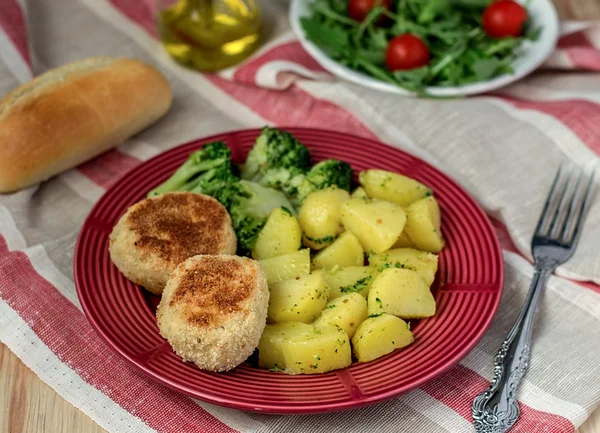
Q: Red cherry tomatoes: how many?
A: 3